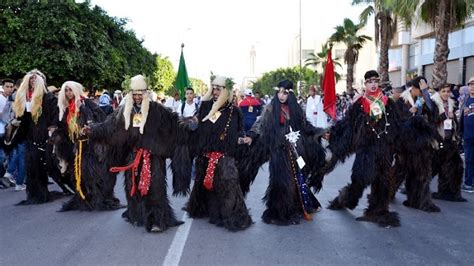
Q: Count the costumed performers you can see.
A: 8